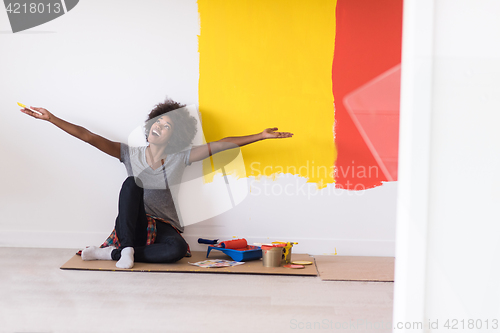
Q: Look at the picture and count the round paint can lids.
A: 2